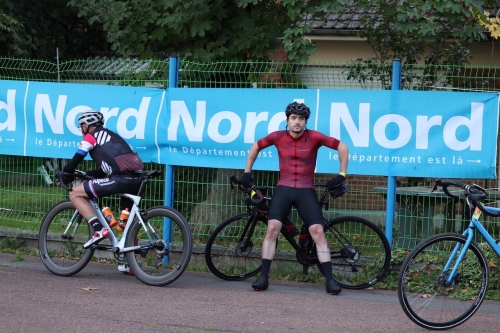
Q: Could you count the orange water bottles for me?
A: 2